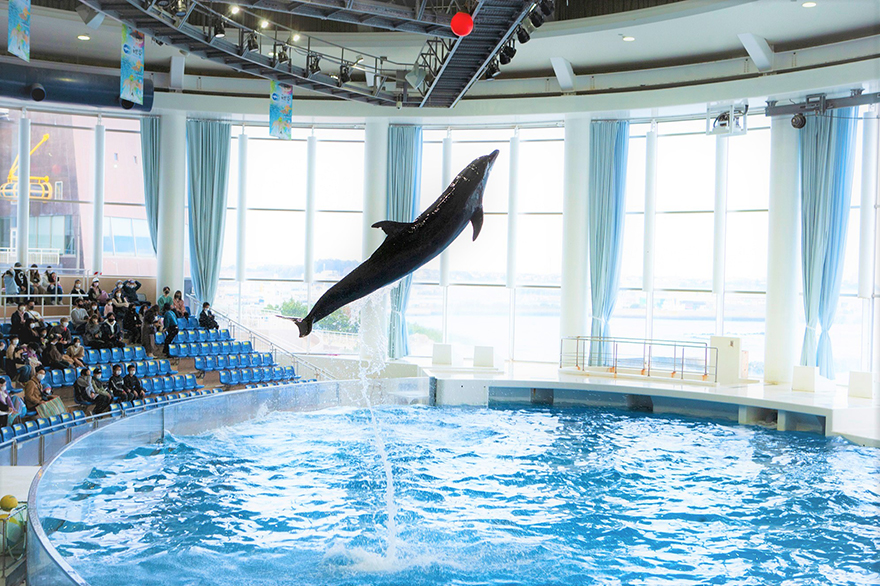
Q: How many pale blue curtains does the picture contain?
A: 5